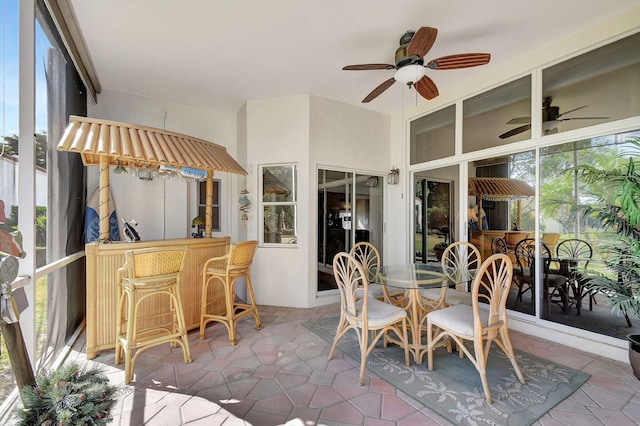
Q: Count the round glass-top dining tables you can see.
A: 1